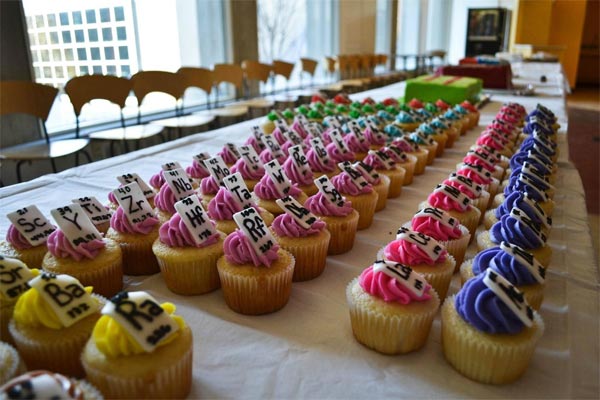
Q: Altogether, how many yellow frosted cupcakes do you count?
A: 3